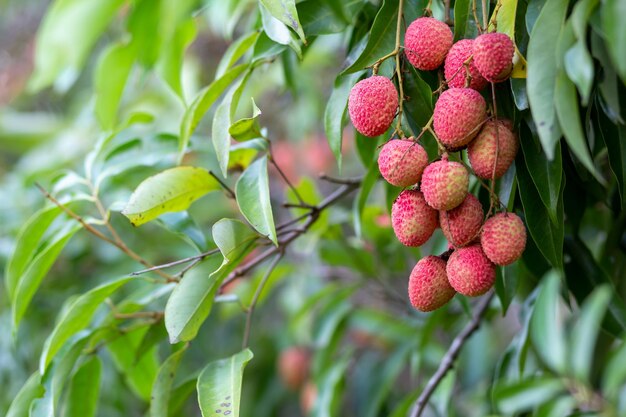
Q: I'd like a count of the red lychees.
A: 13